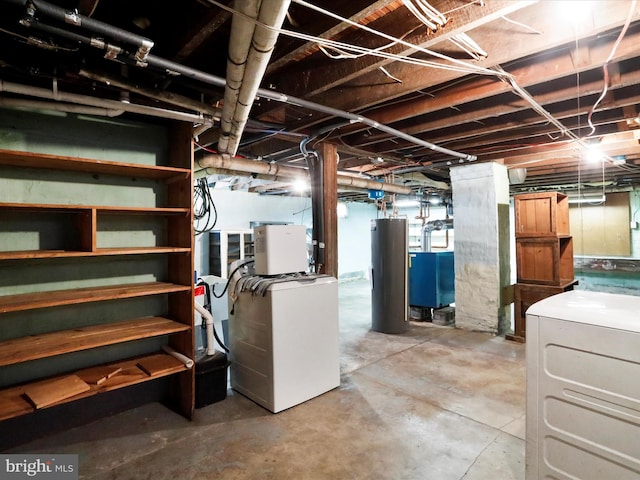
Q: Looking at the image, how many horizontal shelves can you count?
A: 6